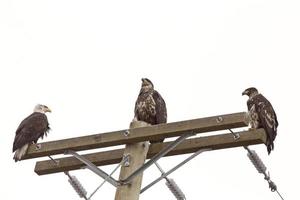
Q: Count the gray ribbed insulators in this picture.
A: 3